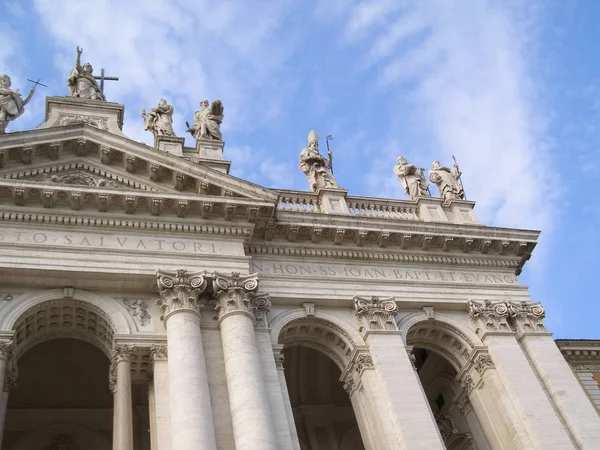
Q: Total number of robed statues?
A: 7